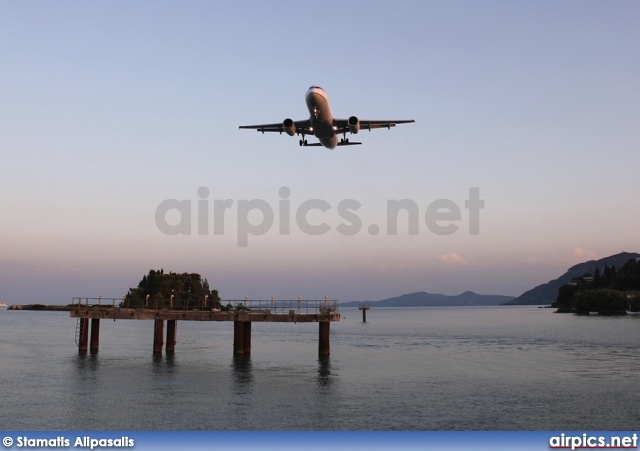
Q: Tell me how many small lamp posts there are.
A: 9